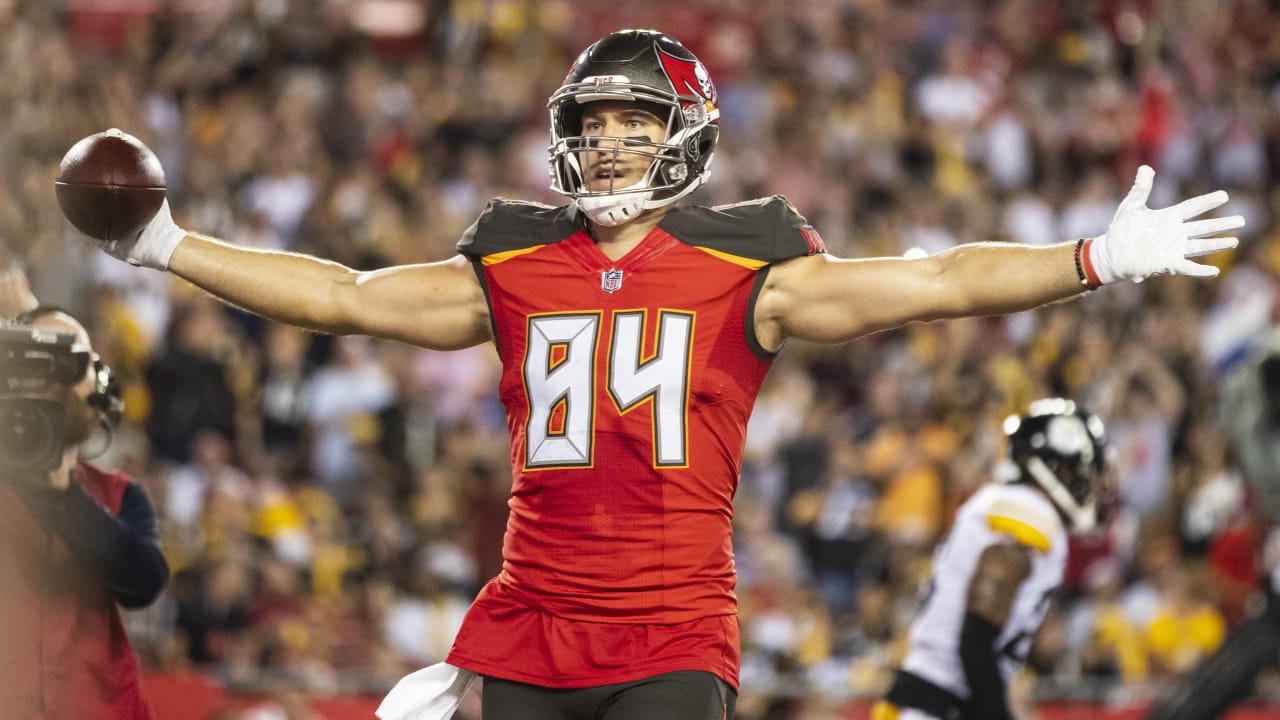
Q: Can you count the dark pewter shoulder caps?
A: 2